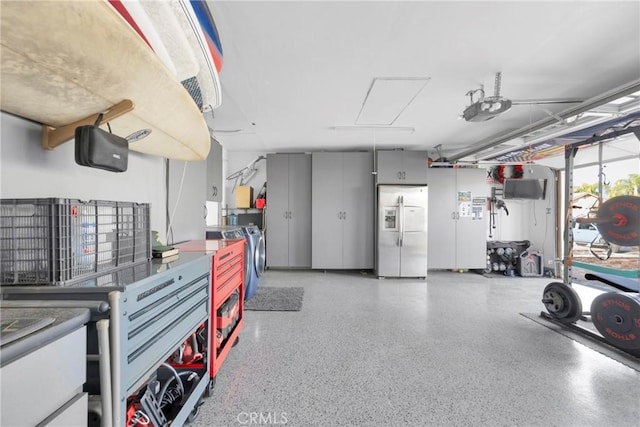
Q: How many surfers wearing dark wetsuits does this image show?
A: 0